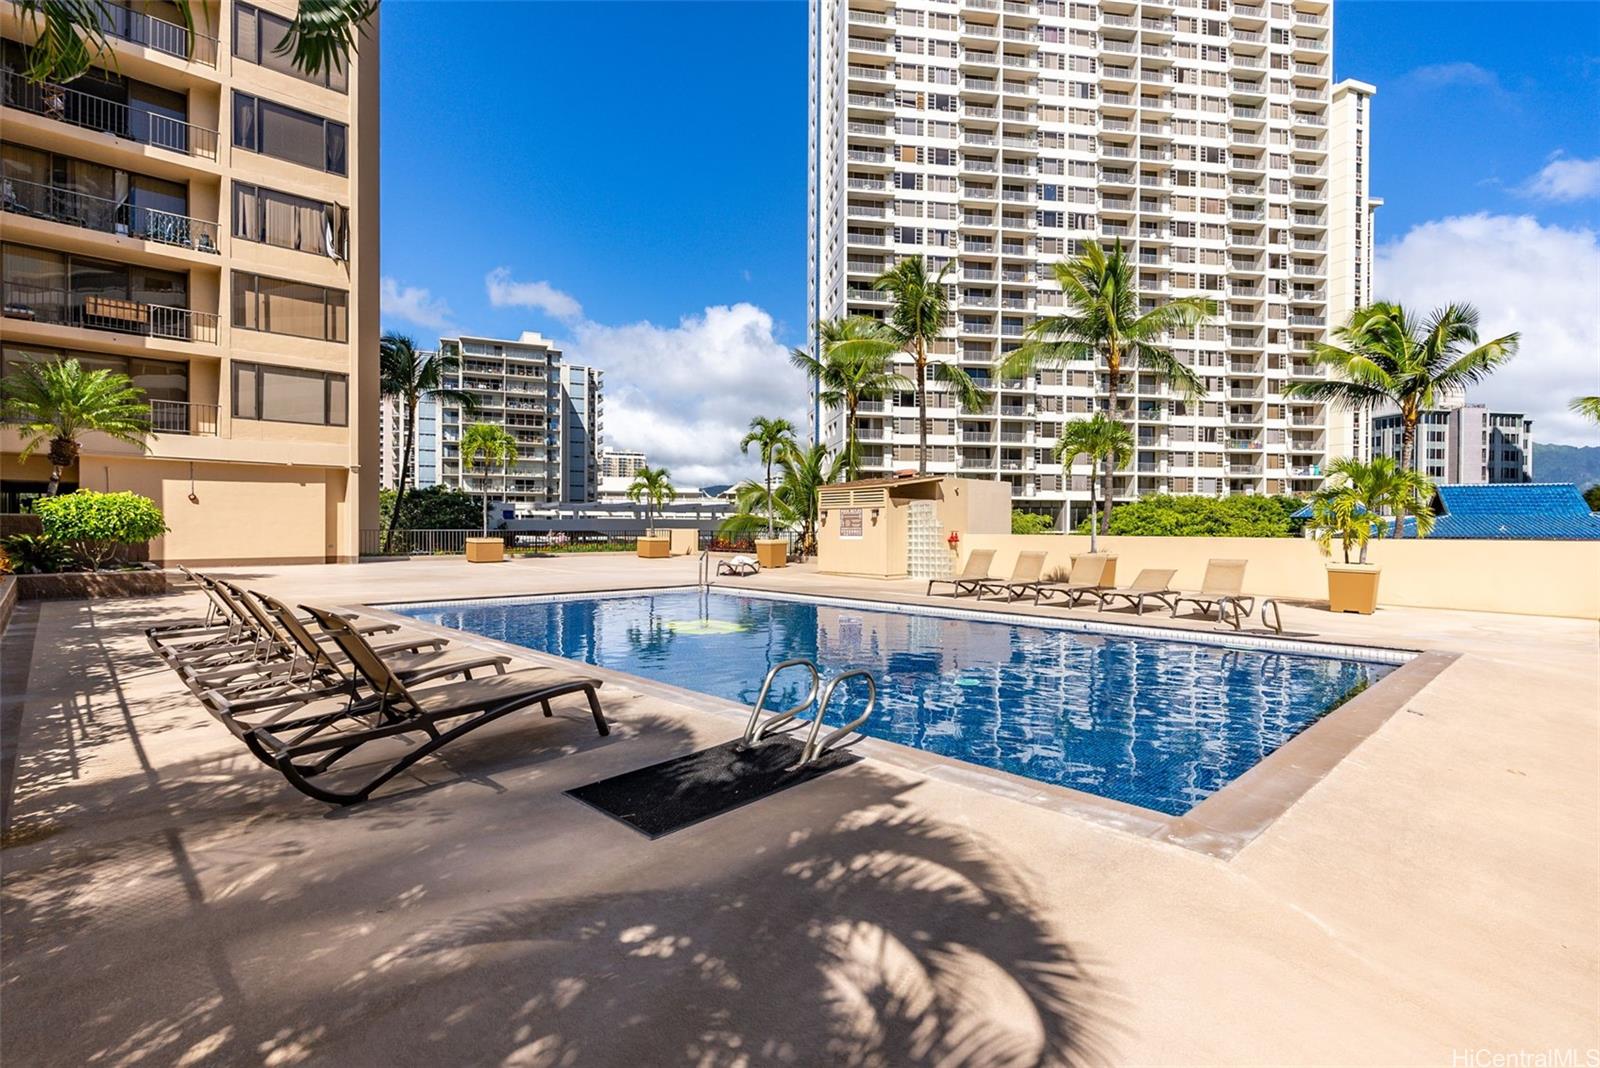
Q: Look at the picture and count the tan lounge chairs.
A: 10